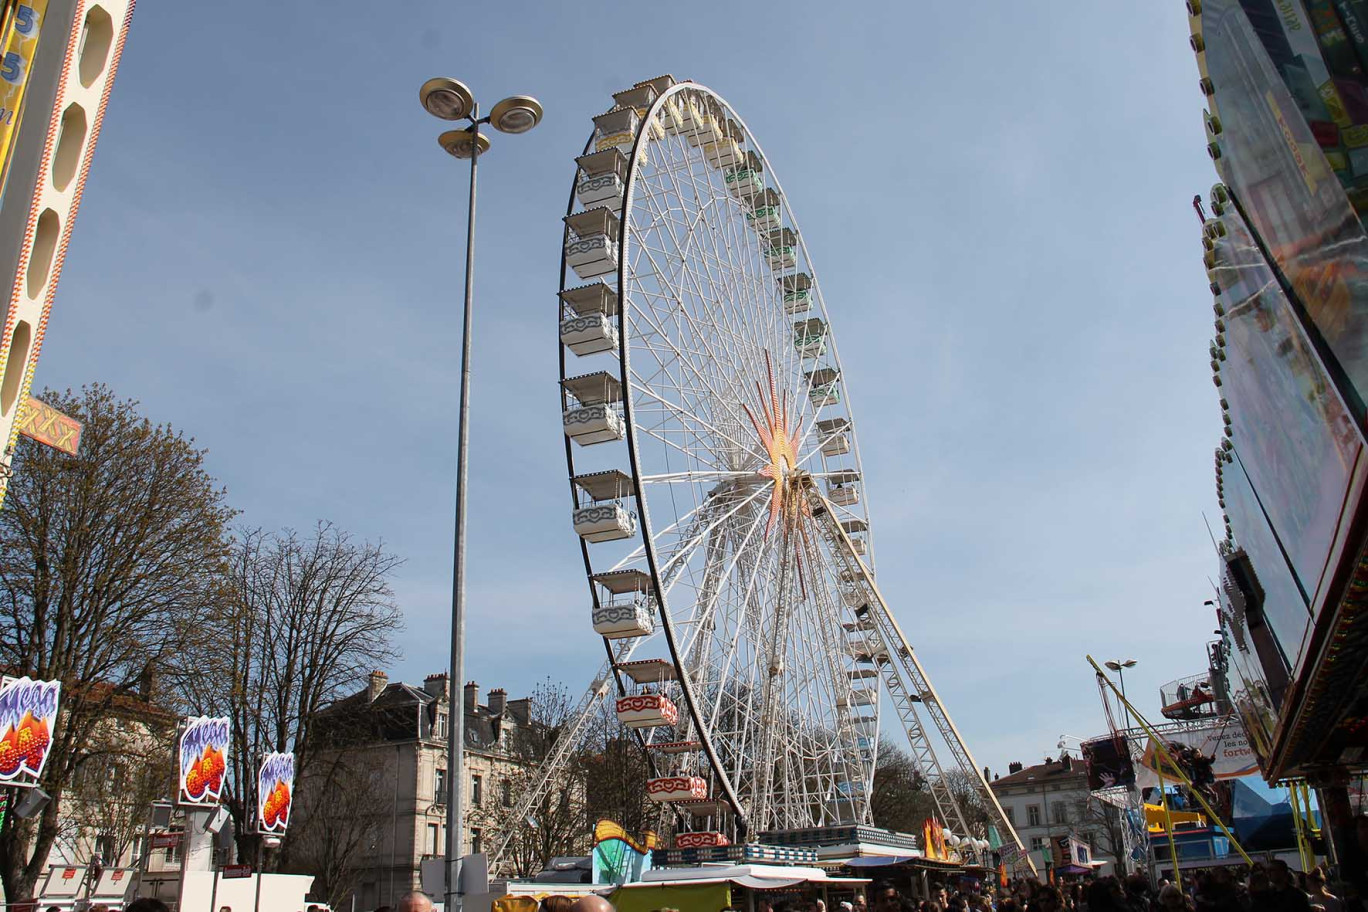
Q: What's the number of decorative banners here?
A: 3